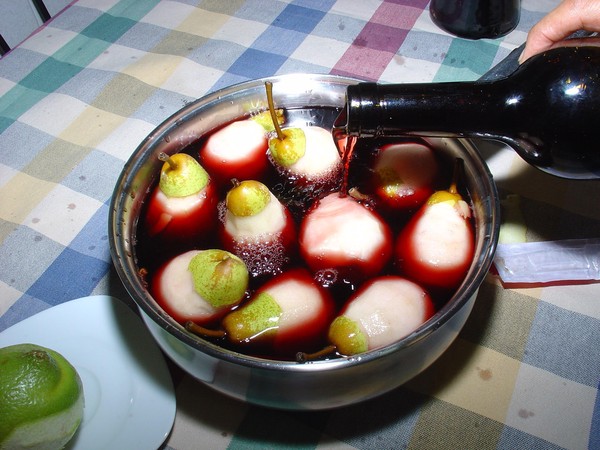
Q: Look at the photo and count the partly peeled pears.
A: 10